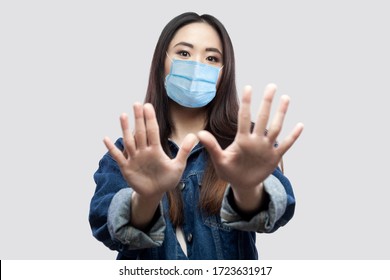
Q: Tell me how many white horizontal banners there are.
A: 1